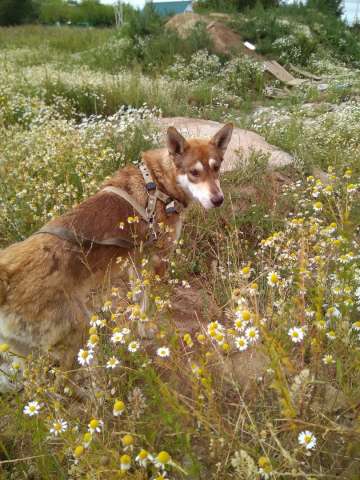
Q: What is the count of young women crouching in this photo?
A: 0